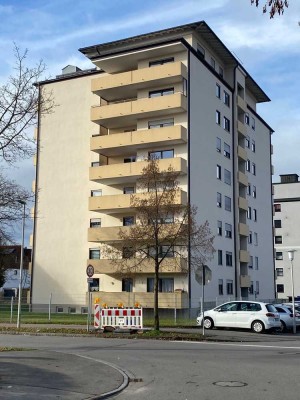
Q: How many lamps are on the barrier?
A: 4